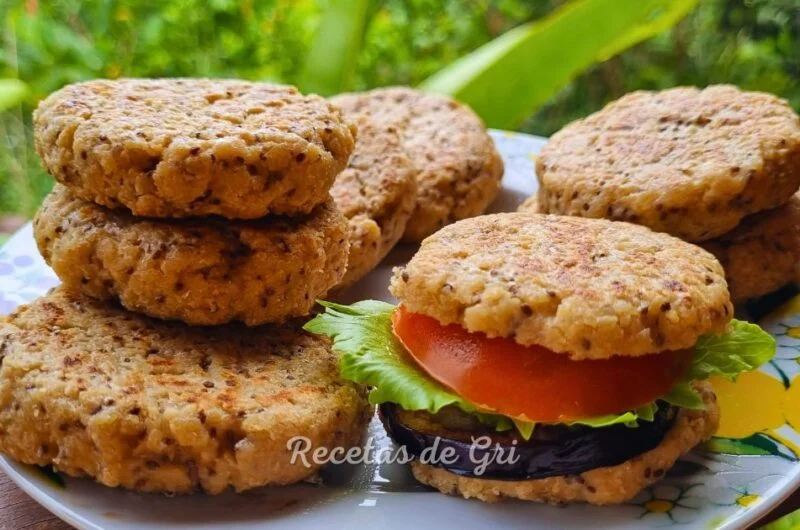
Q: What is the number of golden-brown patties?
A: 9